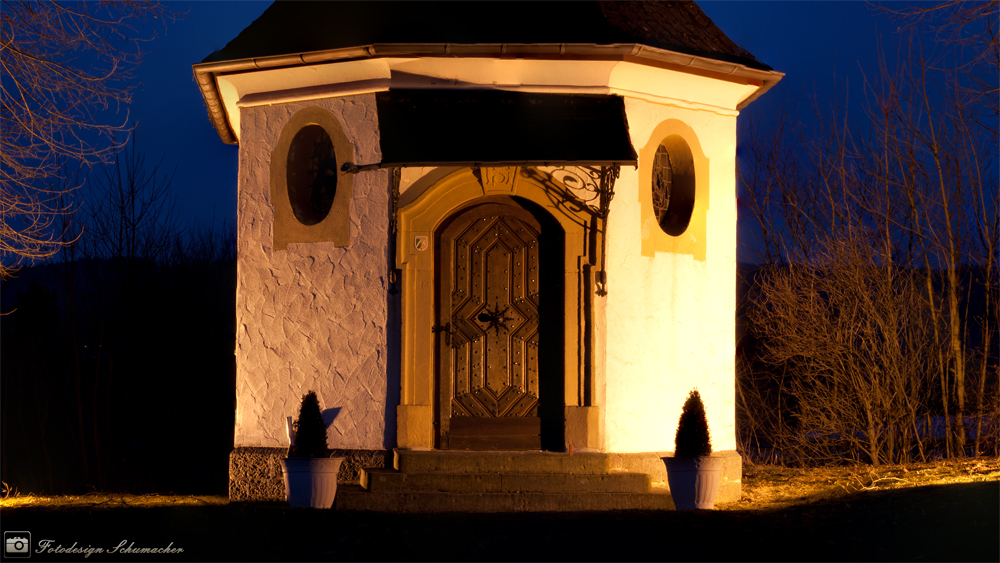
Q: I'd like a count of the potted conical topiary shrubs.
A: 2